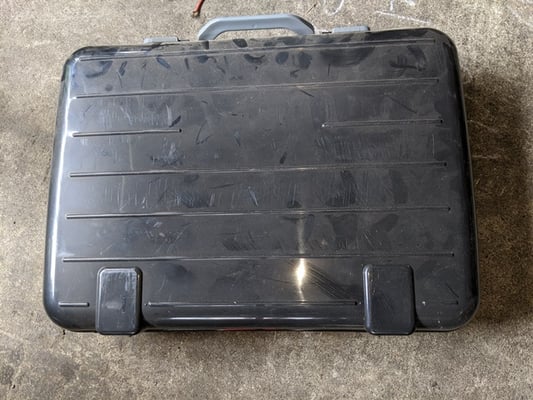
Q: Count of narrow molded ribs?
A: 10